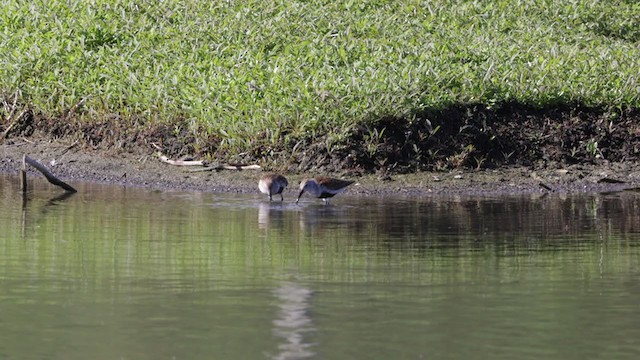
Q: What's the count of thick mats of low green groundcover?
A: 1